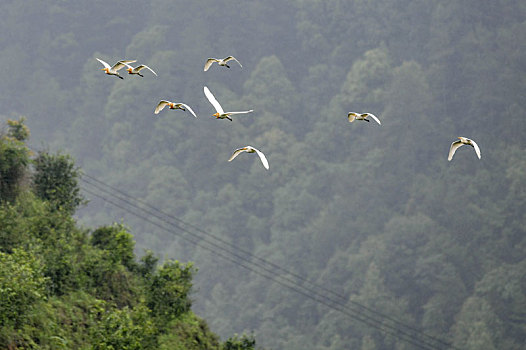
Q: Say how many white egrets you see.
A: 8